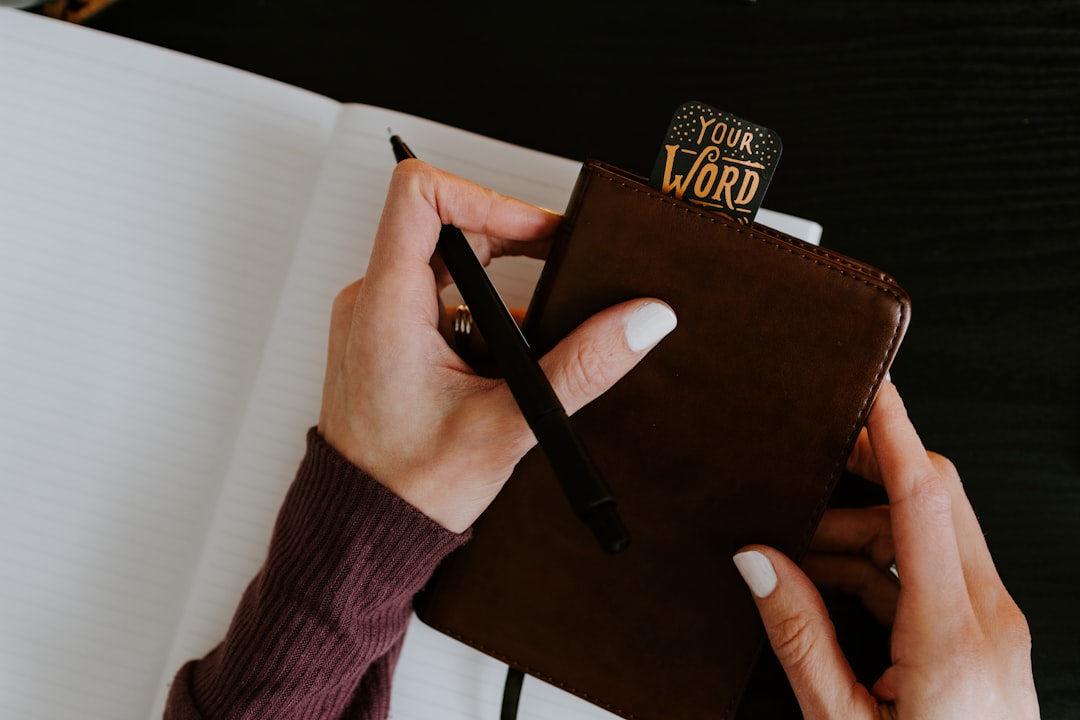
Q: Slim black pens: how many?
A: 1